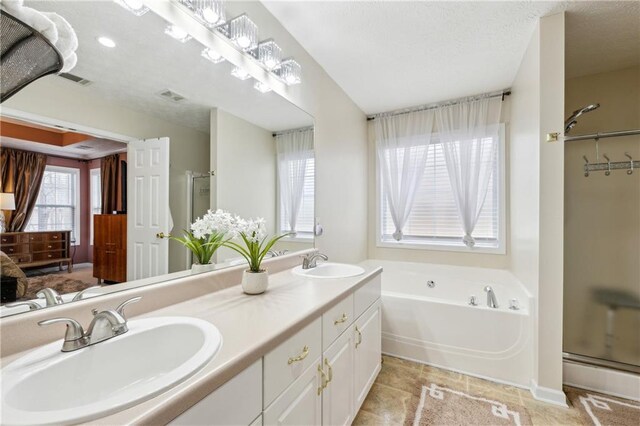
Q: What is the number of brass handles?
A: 5